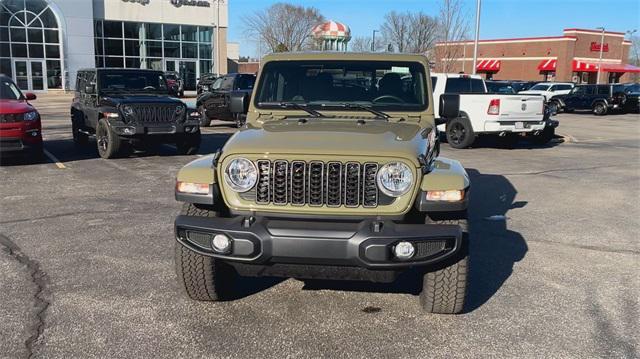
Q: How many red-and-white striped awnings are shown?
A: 3